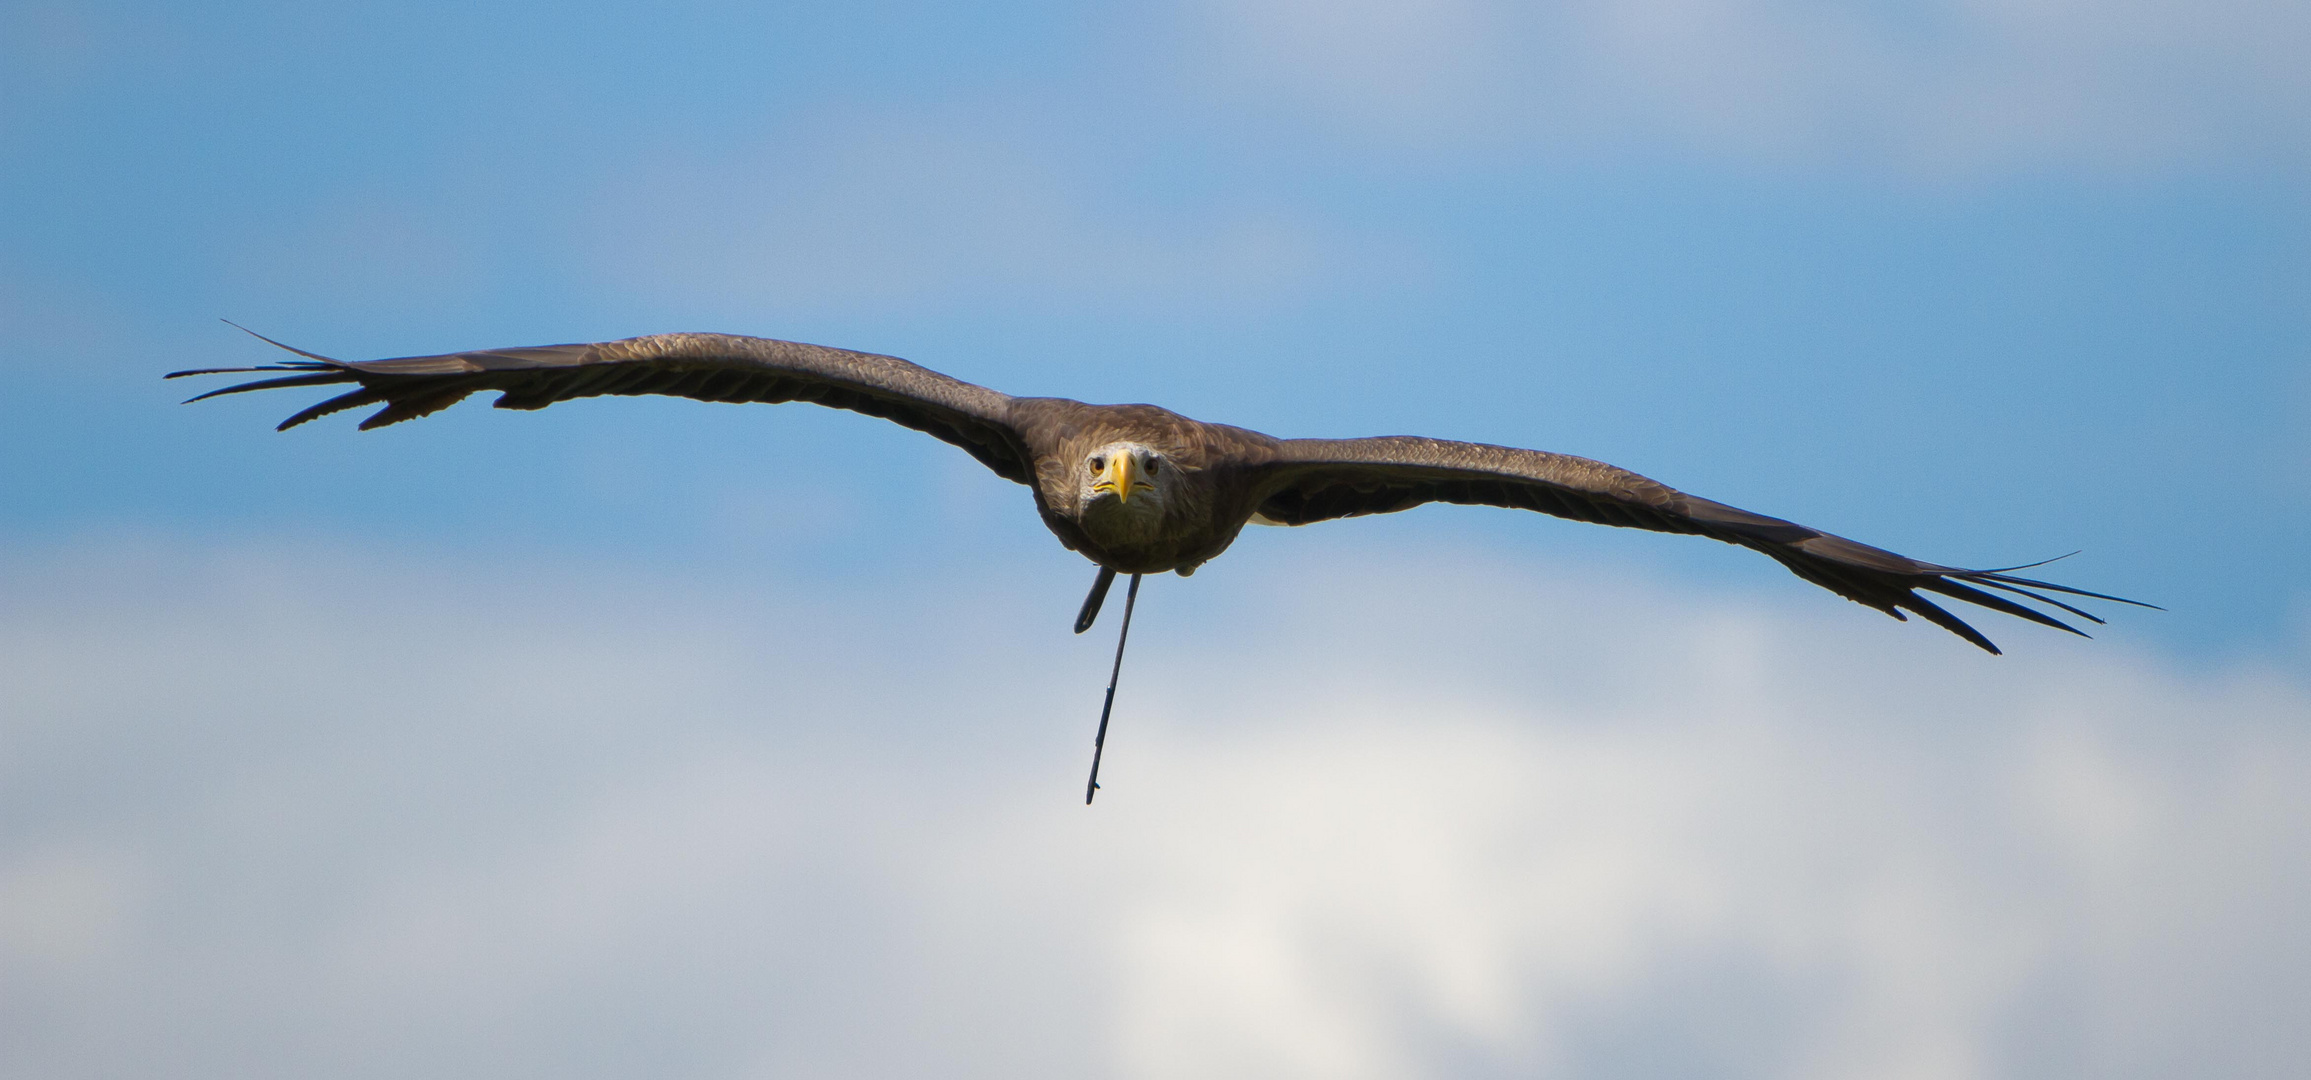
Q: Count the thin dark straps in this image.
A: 2